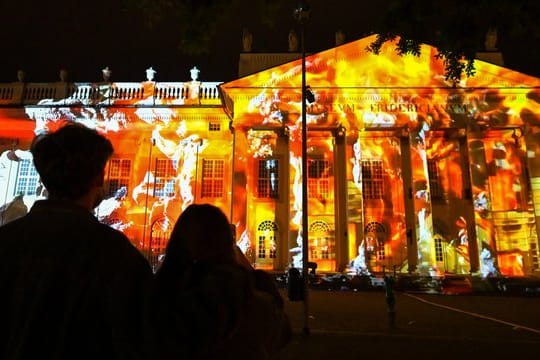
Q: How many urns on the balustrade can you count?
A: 5